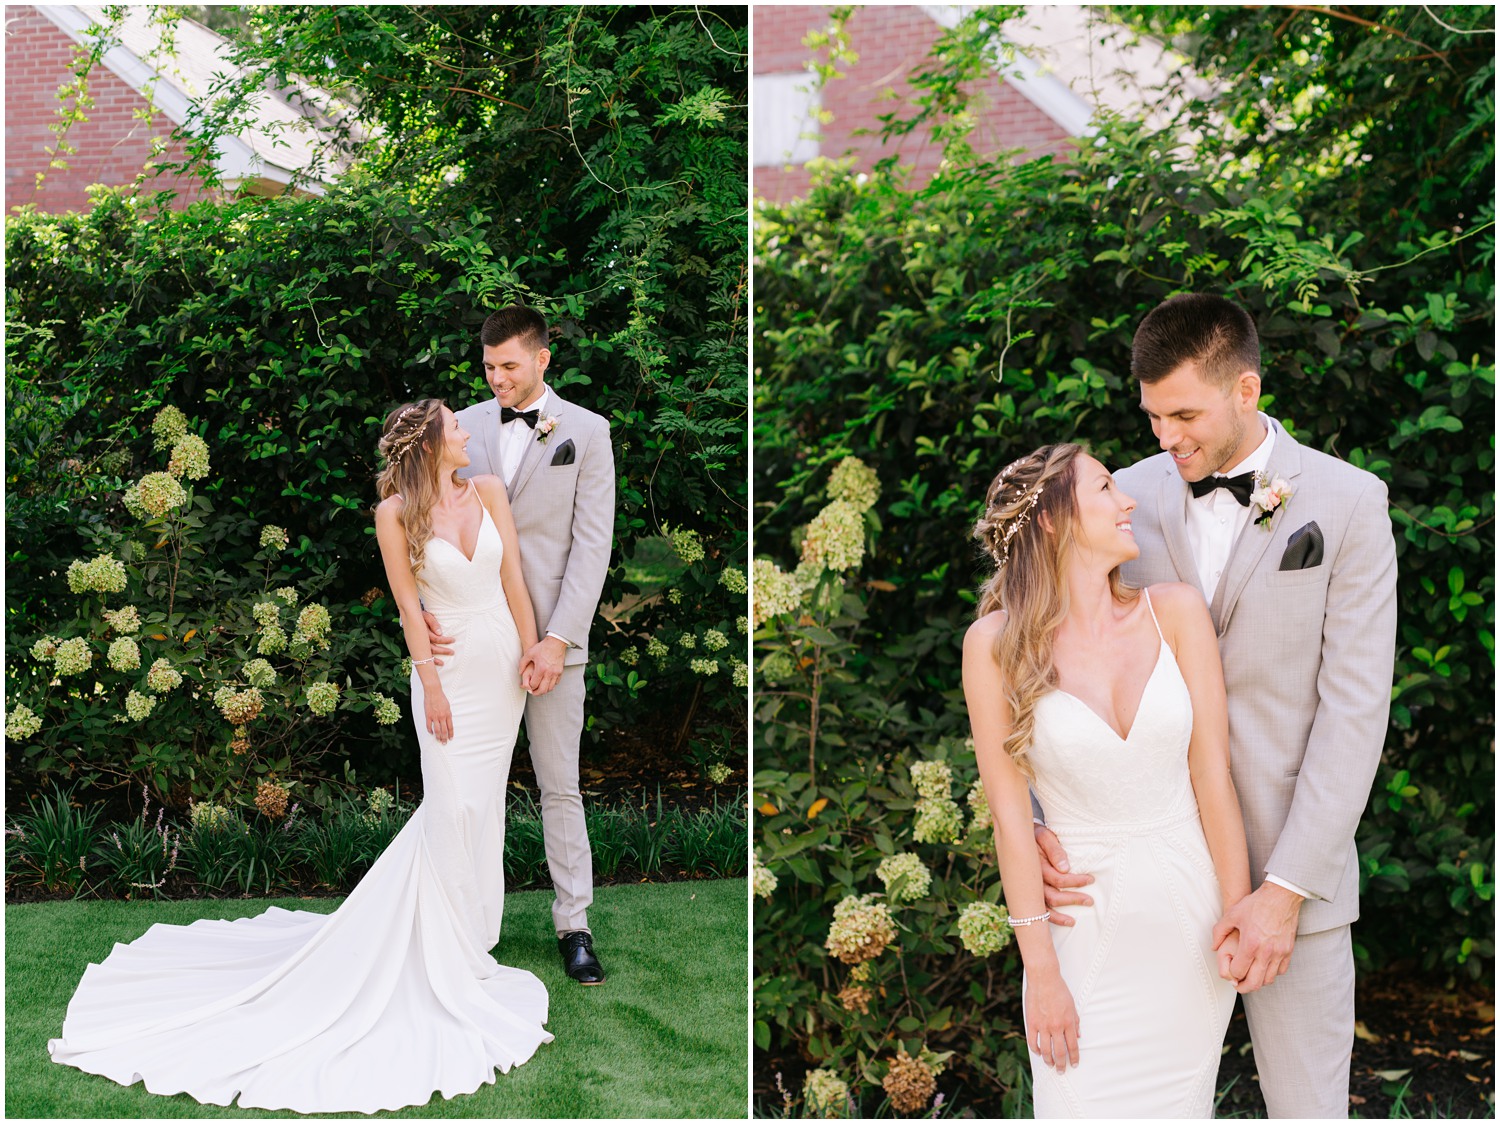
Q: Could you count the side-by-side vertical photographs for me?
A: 2